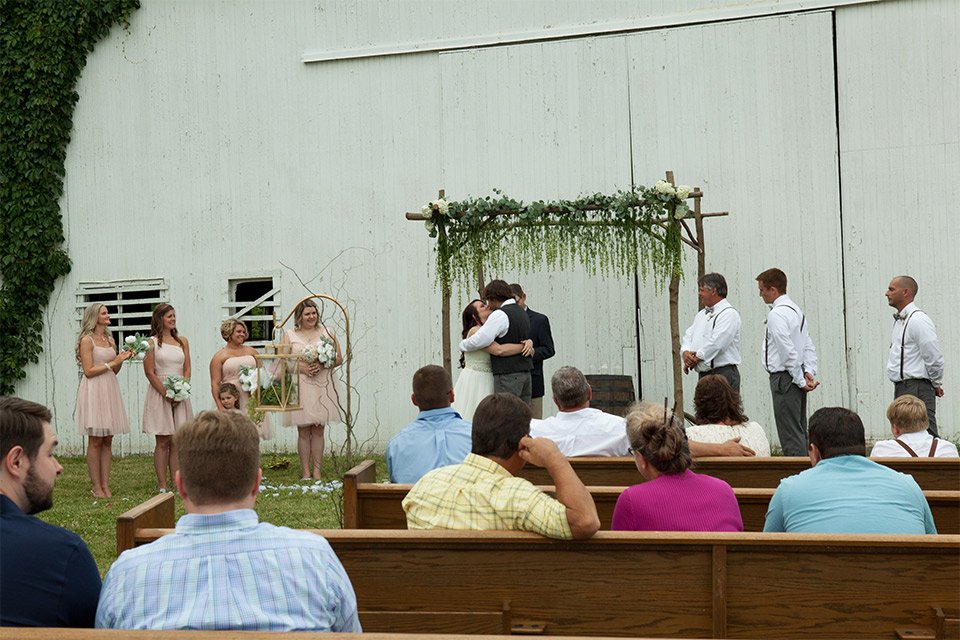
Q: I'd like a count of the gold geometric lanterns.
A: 1